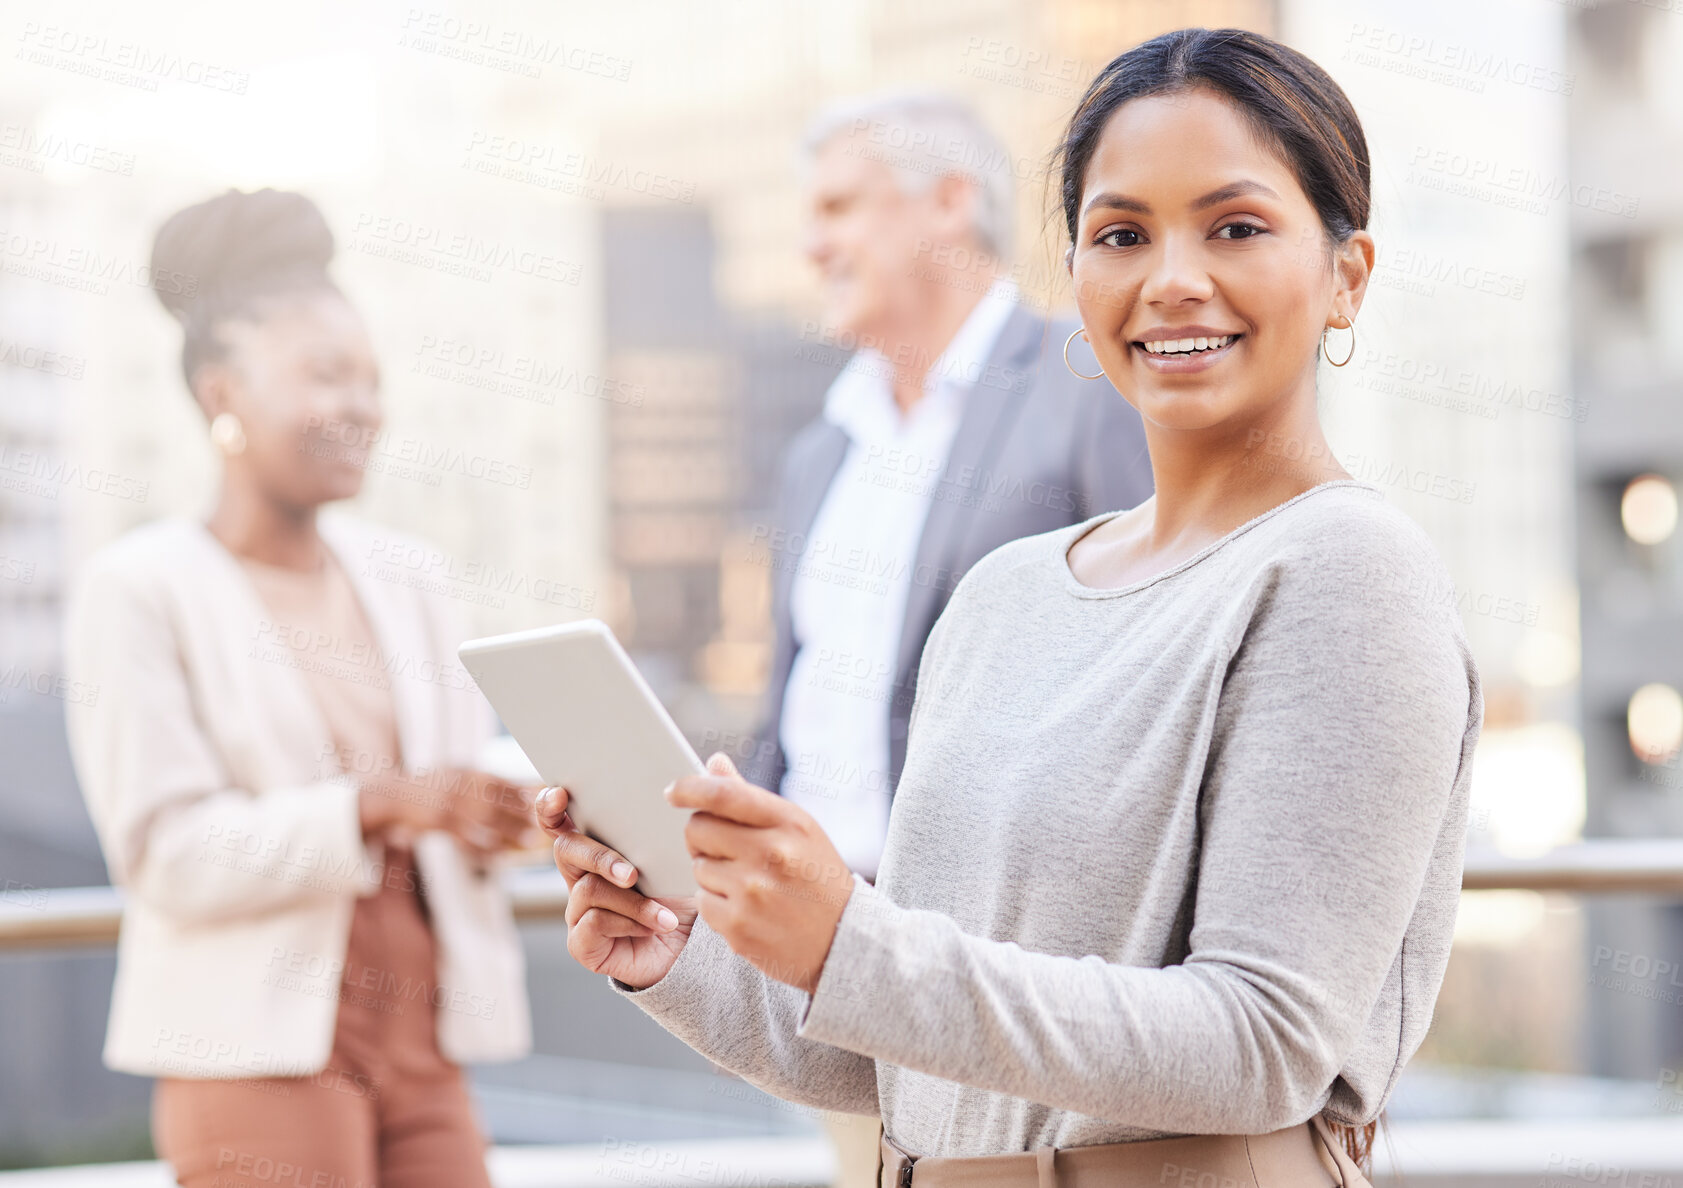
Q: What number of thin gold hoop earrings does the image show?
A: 2